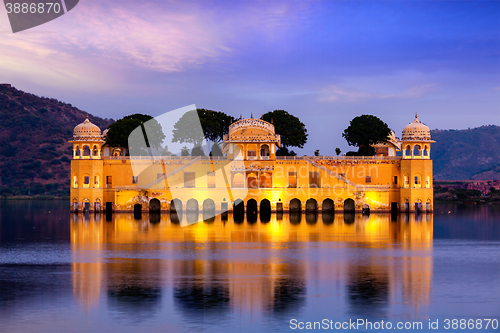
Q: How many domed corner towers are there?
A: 2